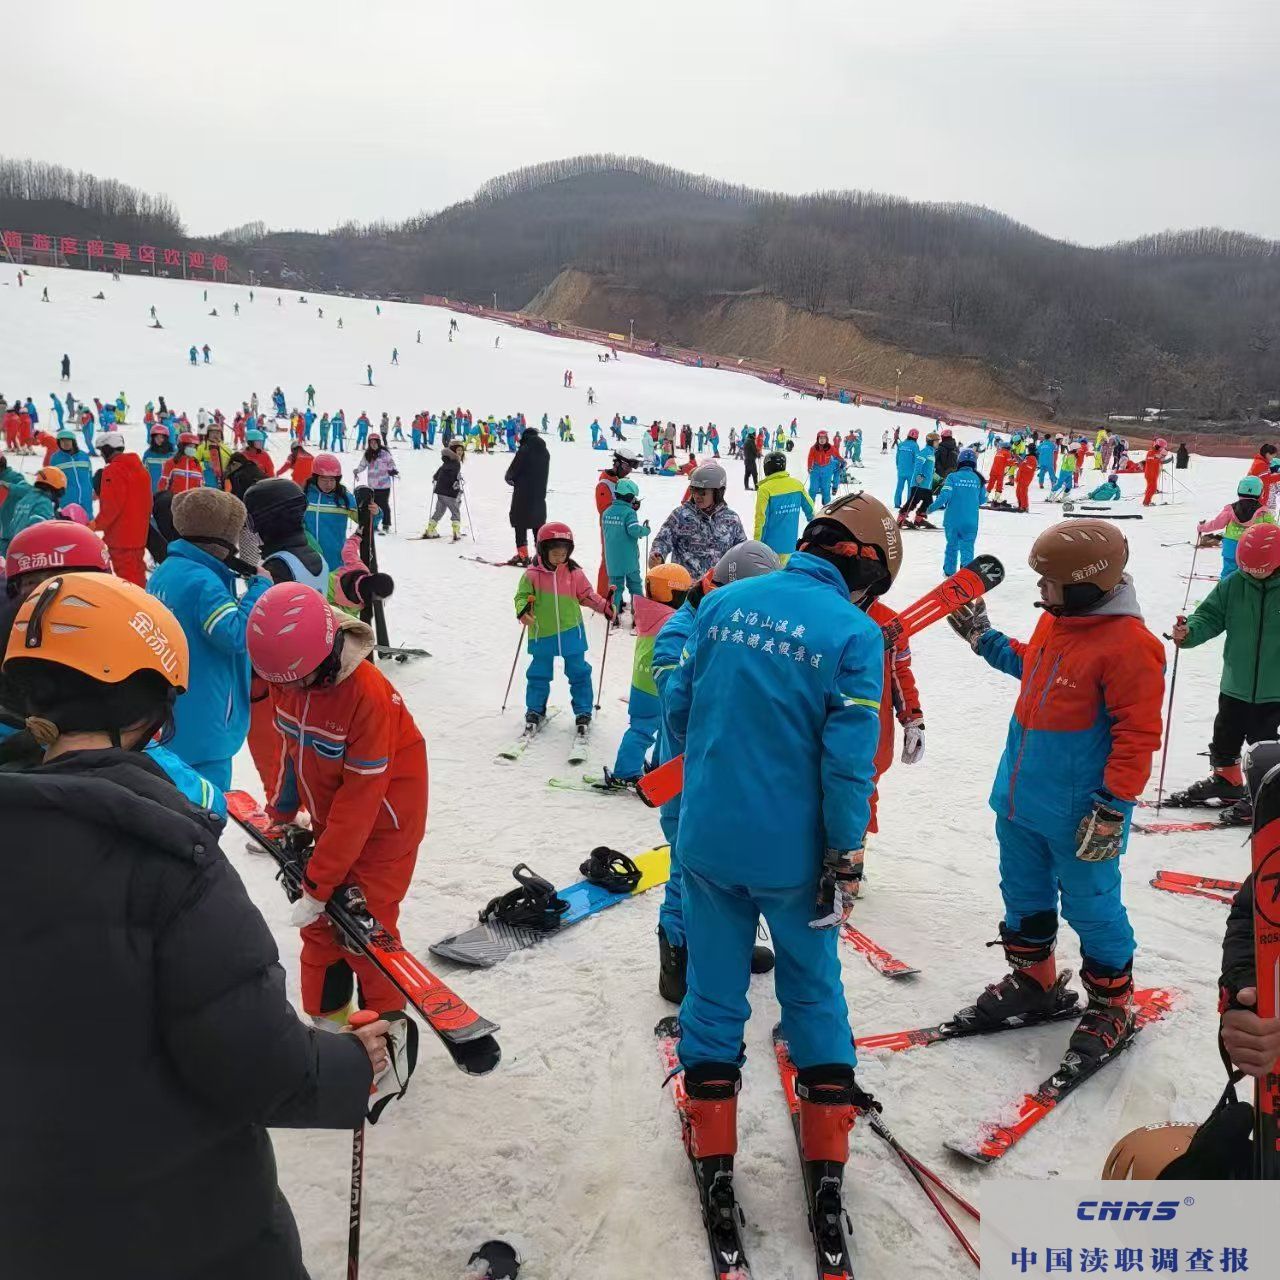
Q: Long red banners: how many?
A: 1